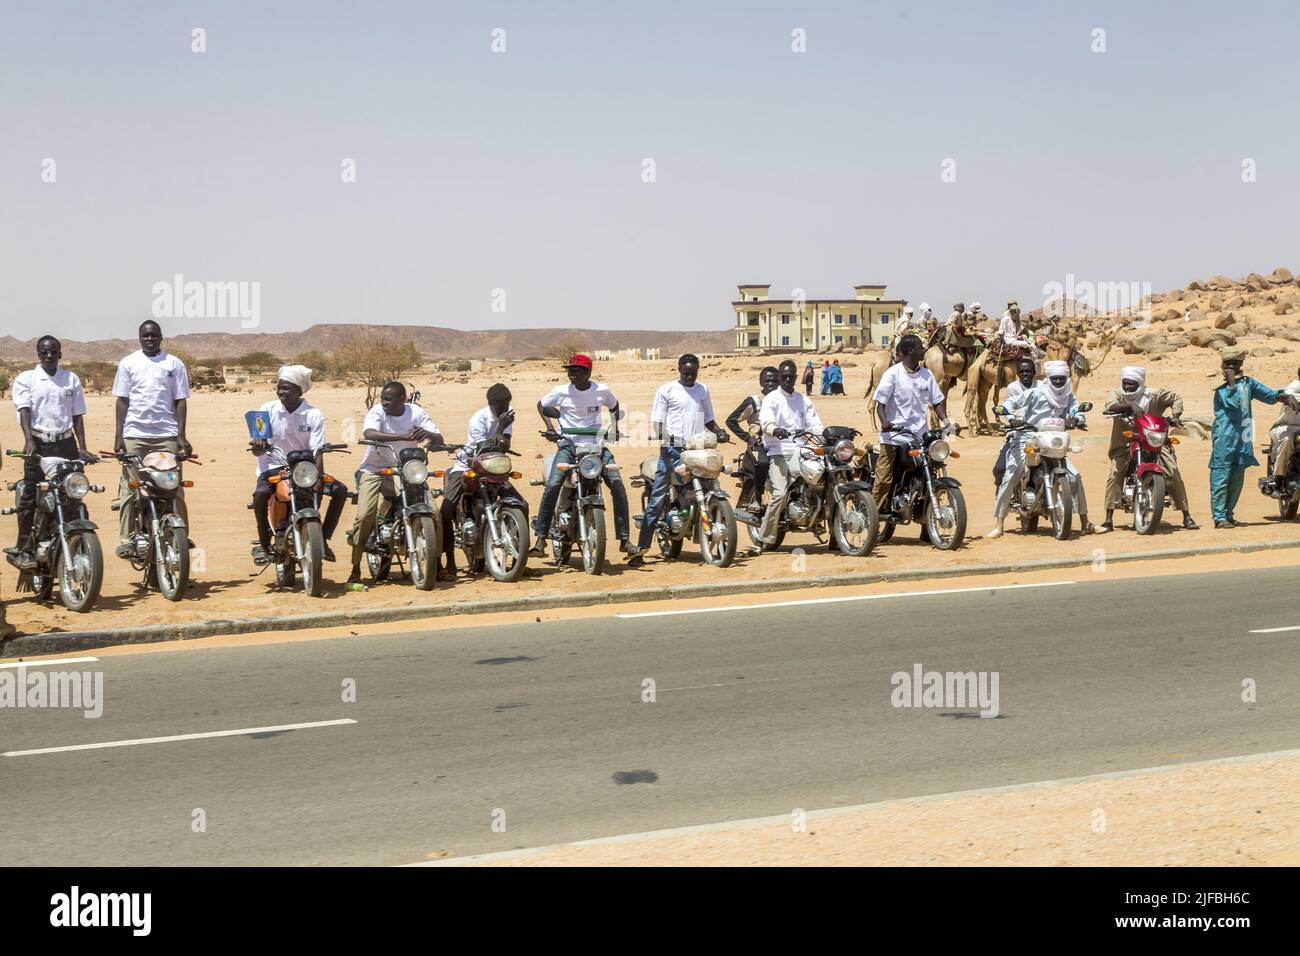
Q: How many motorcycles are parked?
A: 12